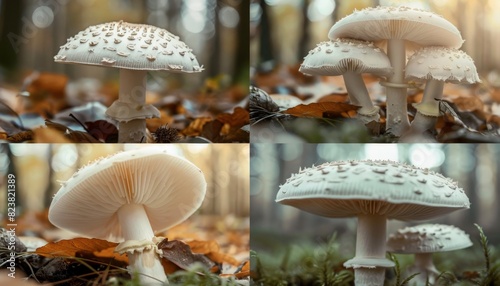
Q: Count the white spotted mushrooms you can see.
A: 7